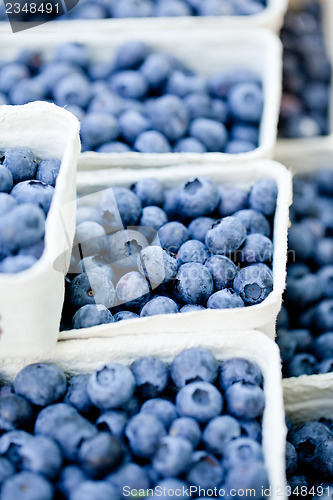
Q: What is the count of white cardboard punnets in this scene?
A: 8